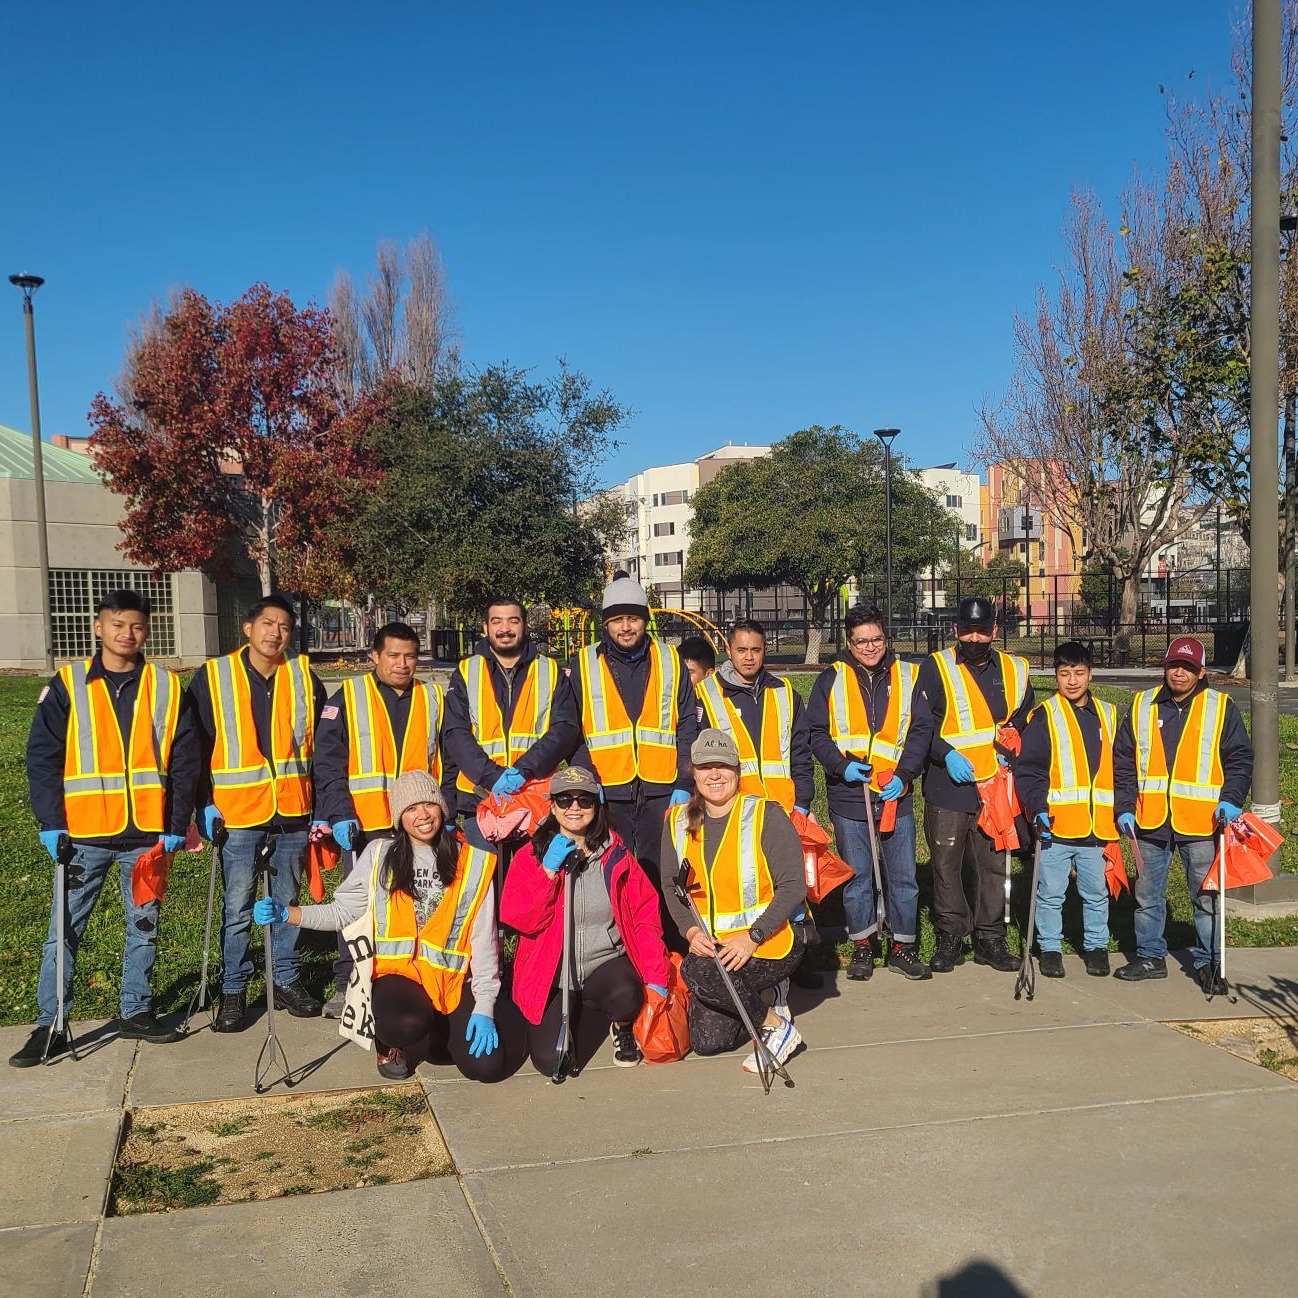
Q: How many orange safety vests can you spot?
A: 12